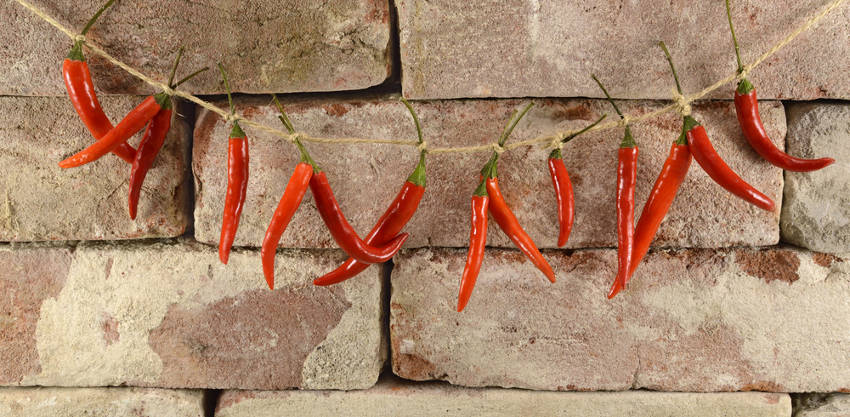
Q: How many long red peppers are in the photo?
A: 14